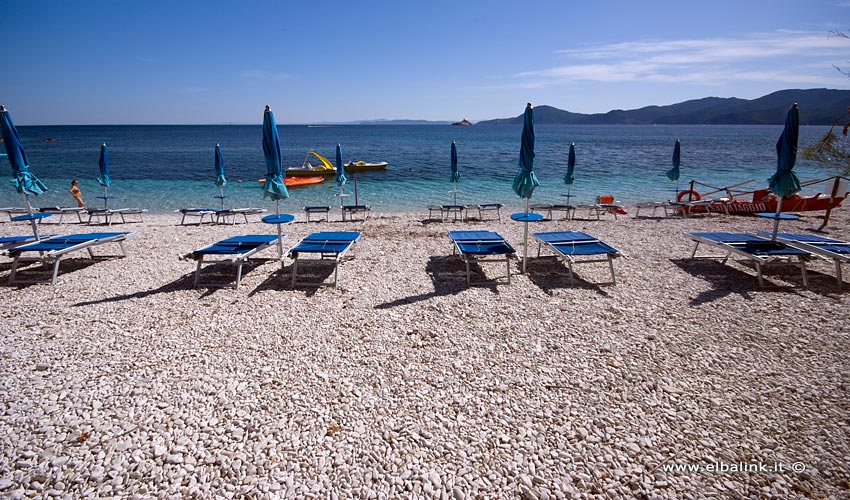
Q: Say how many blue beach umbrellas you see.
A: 10